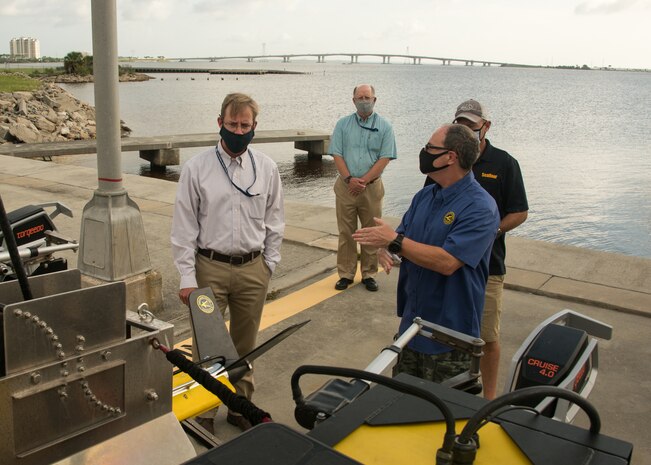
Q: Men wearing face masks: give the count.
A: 4